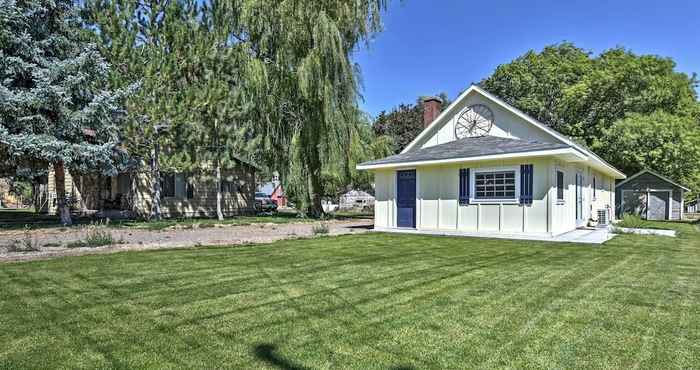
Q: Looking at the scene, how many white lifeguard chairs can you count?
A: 0